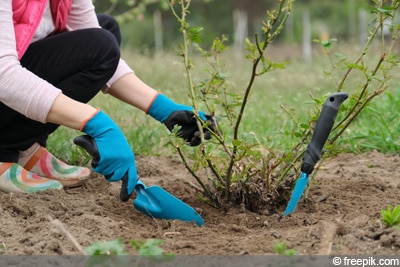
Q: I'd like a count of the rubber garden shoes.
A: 2